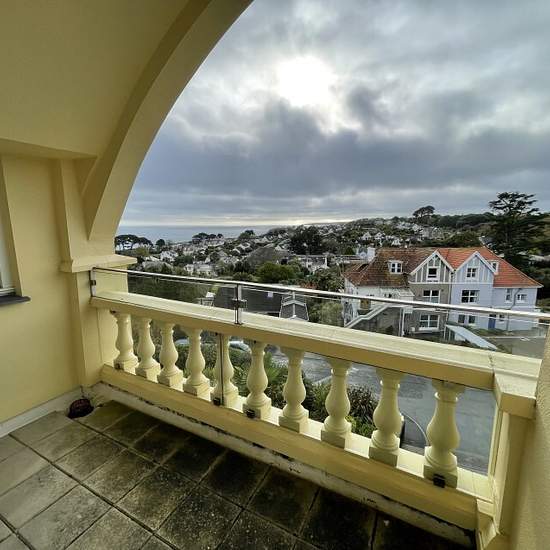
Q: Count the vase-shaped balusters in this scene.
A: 10